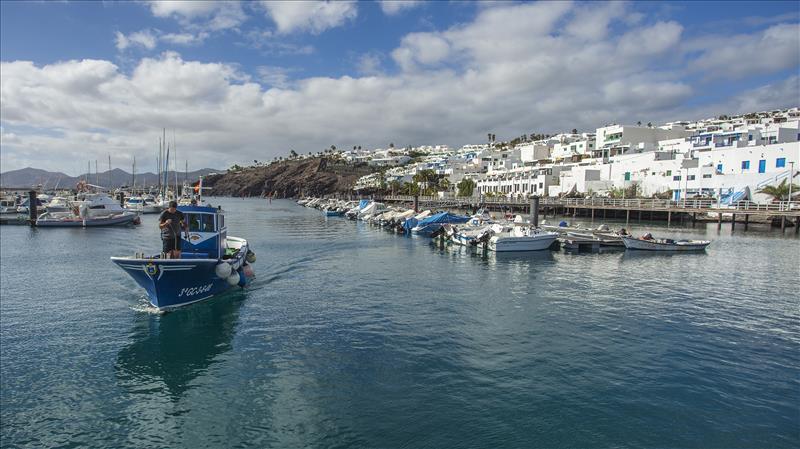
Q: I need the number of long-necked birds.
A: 0